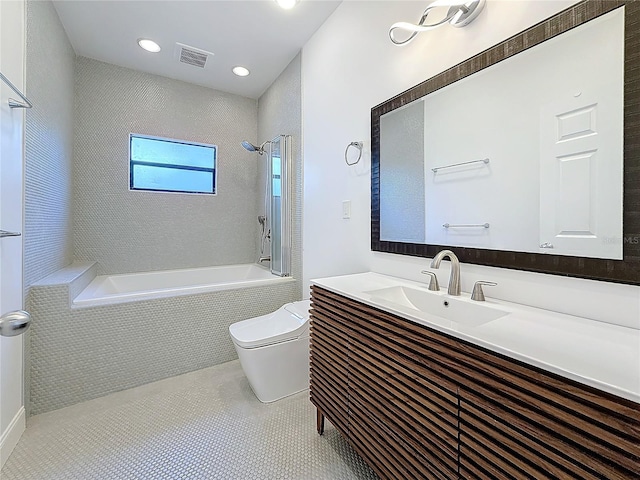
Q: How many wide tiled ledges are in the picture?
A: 1